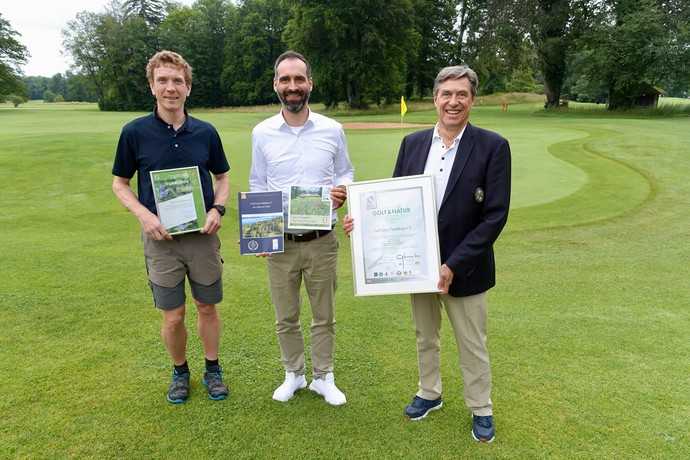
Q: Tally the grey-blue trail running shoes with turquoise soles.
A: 2